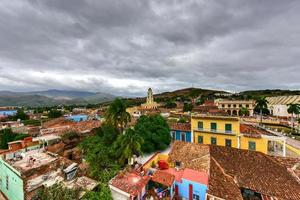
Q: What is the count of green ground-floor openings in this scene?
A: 4